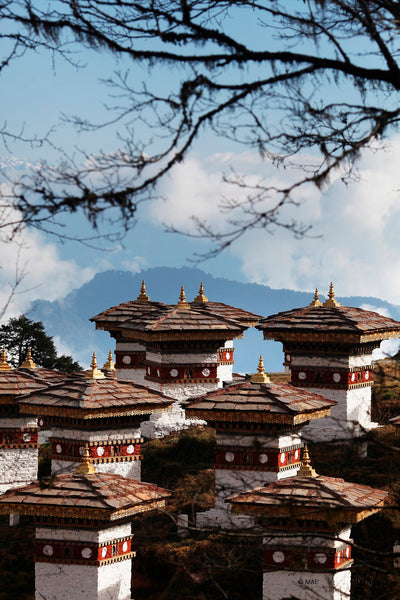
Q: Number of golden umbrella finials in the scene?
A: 12